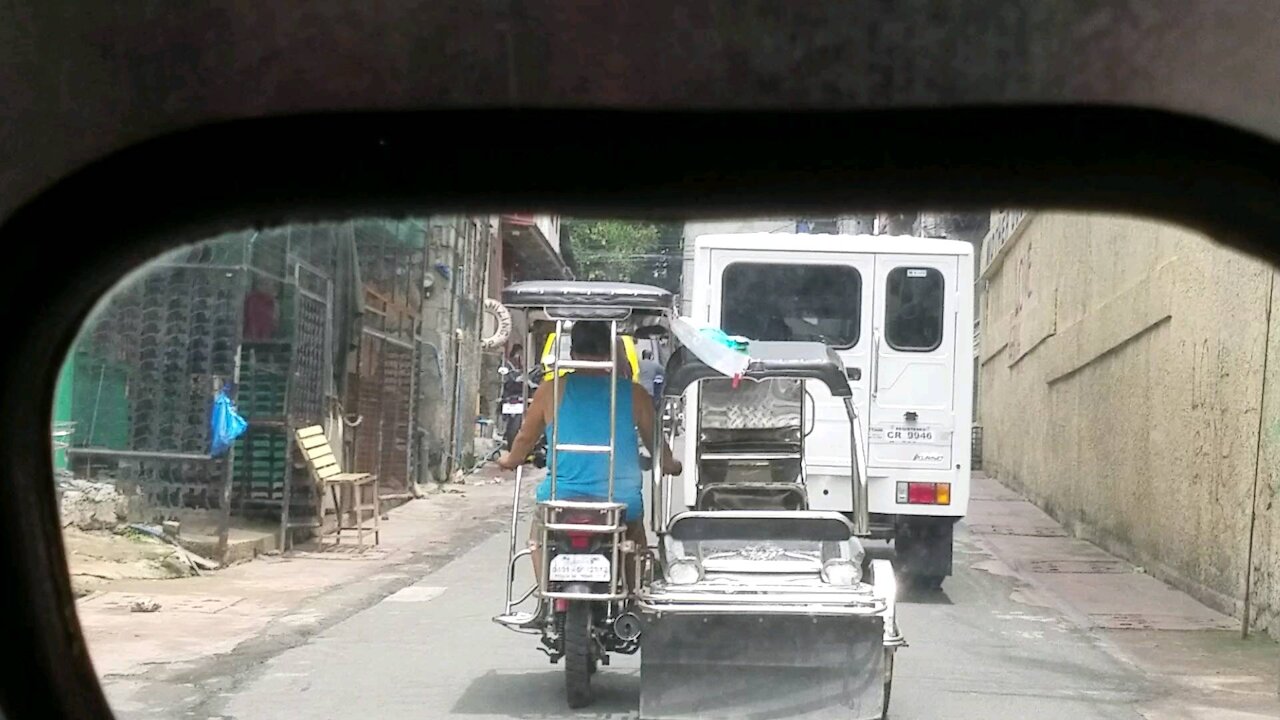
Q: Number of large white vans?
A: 1